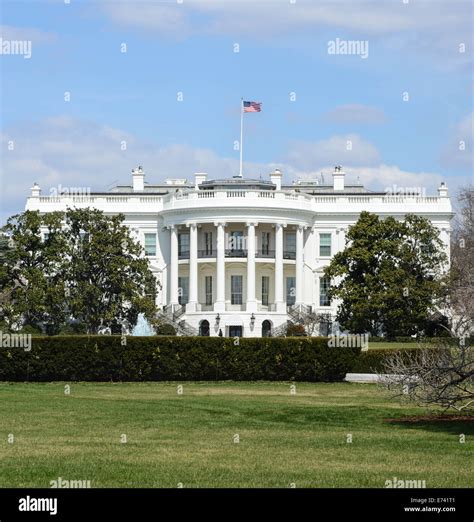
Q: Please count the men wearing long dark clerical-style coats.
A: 0